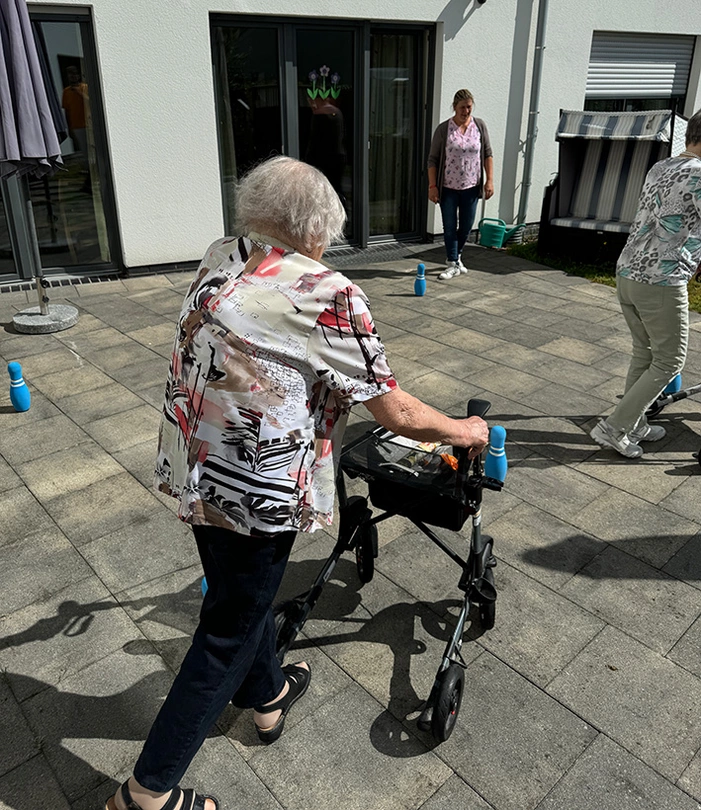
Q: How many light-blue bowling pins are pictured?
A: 5